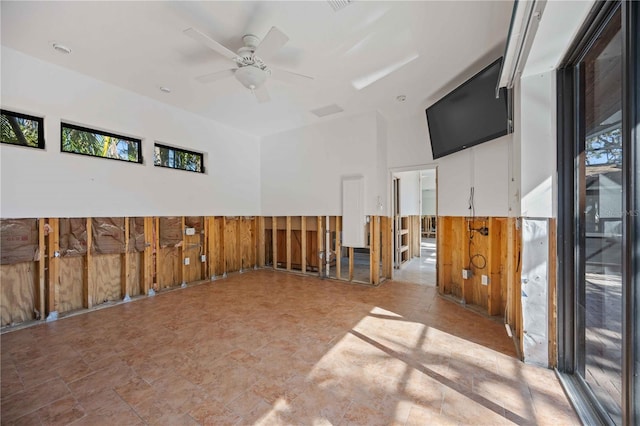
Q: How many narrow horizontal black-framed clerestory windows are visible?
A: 3